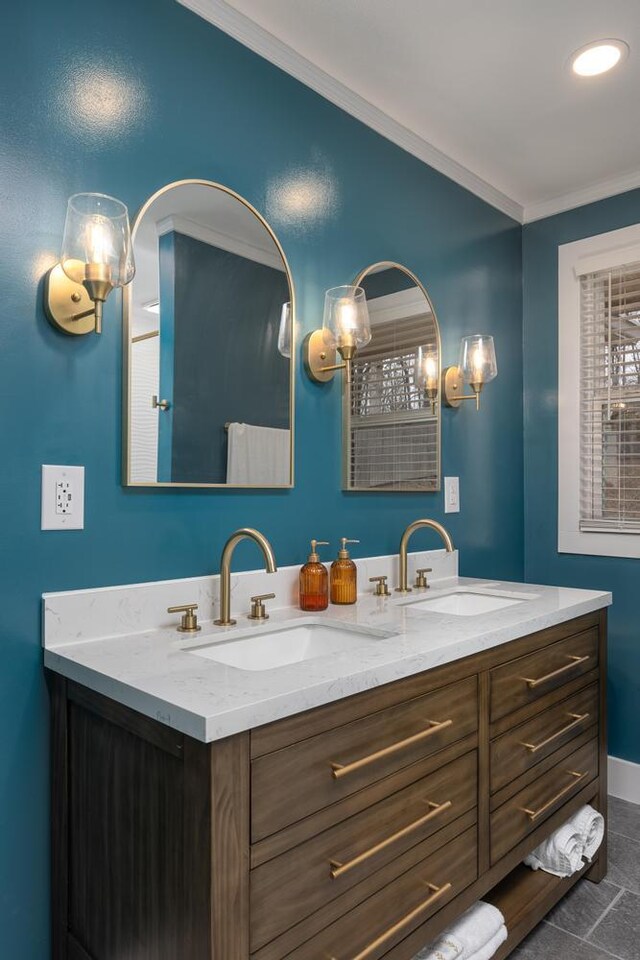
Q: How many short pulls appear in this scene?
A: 3